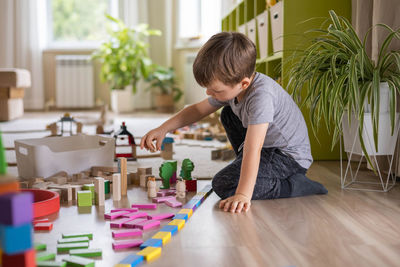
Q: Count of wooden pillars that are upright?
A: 3